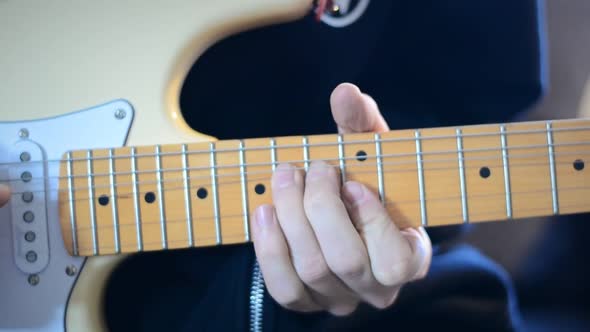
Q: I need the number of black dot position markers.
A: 7